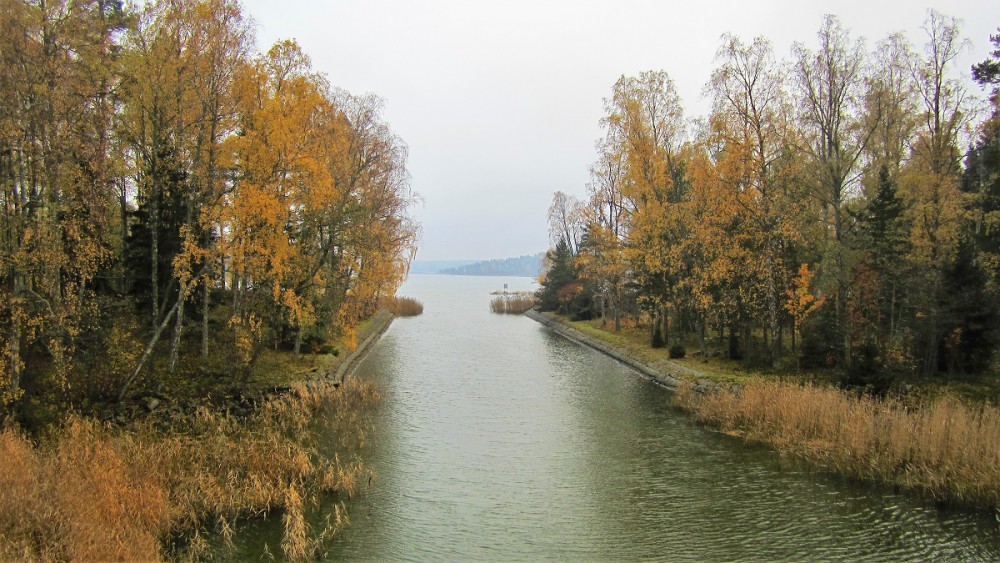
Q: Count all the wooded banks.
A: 2